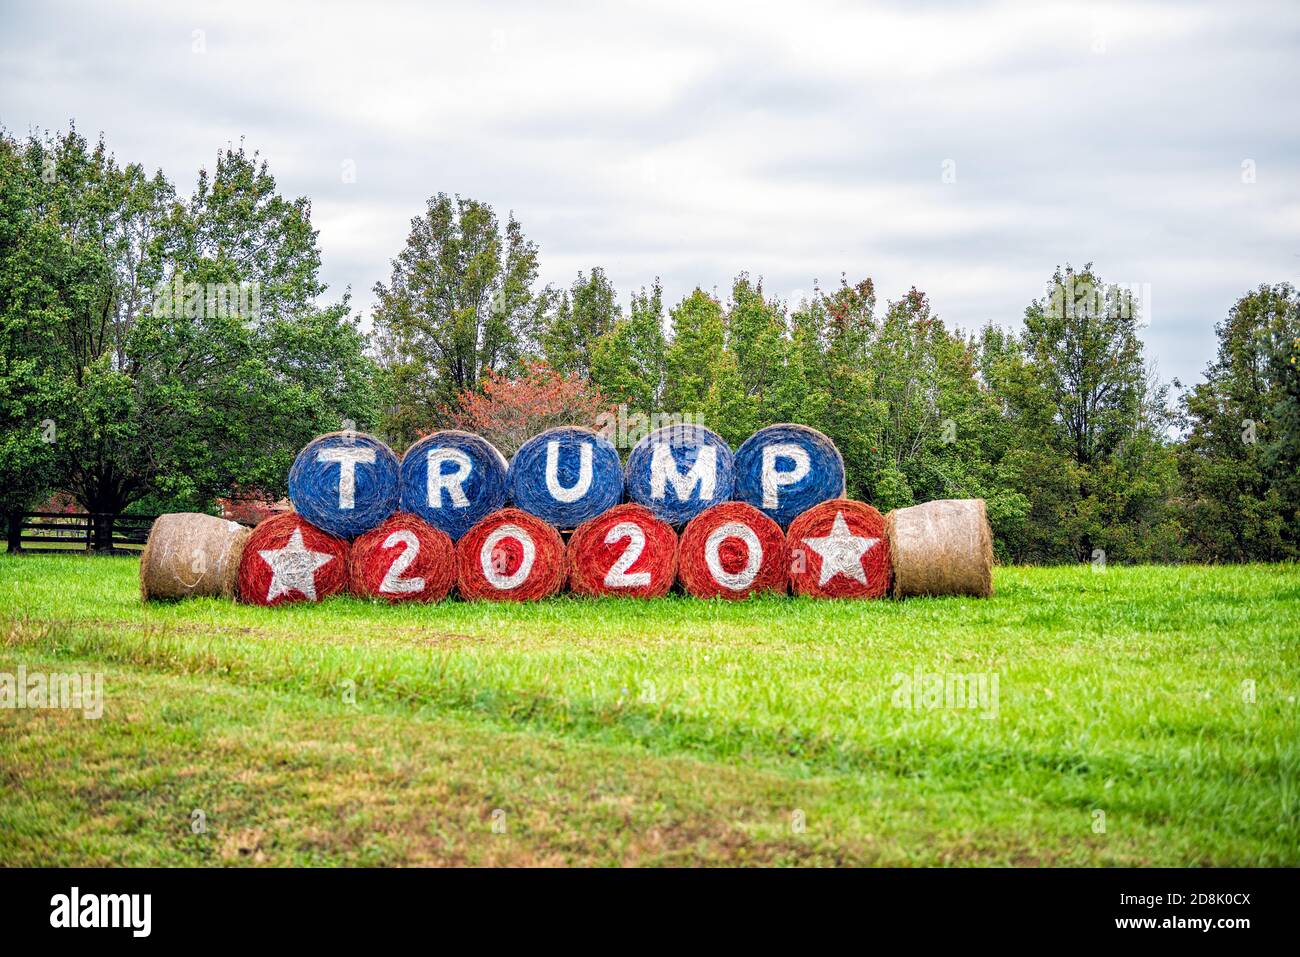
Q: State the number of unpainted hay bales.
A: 2